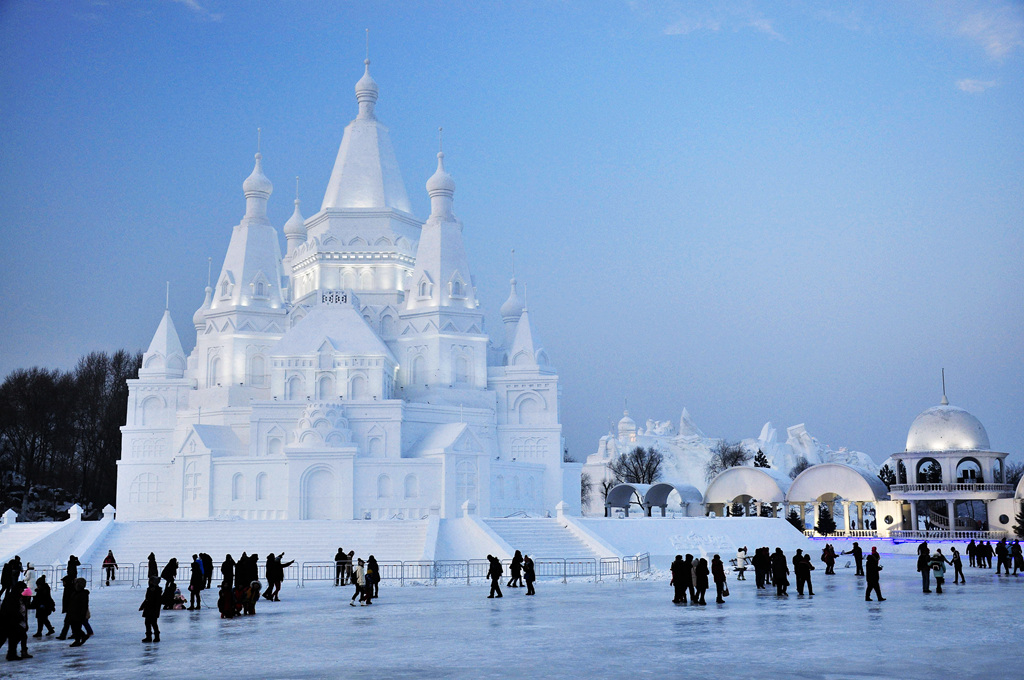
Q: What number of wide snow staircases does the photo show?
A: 3